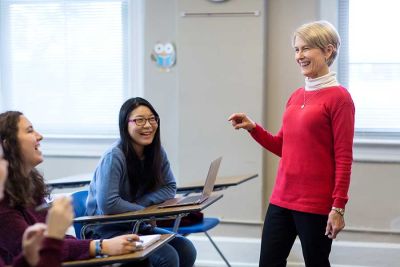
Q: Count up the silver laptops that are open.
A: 1